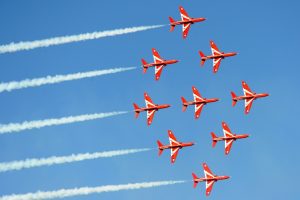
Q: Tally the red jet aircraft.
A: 9